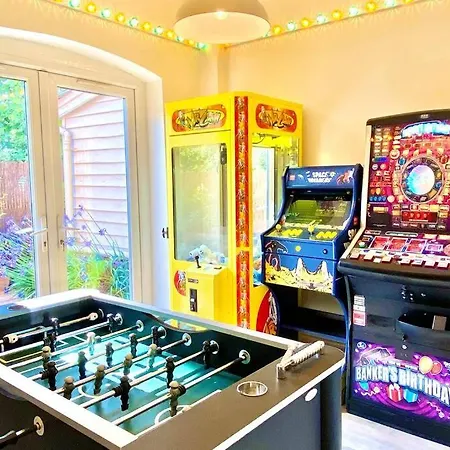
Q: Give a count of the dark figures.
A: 11